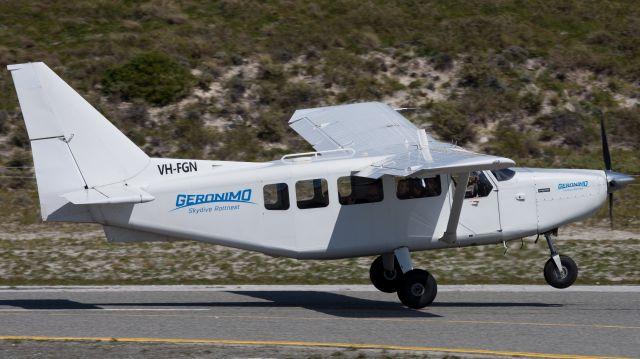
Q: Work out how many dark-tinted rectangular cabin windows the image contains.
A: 4